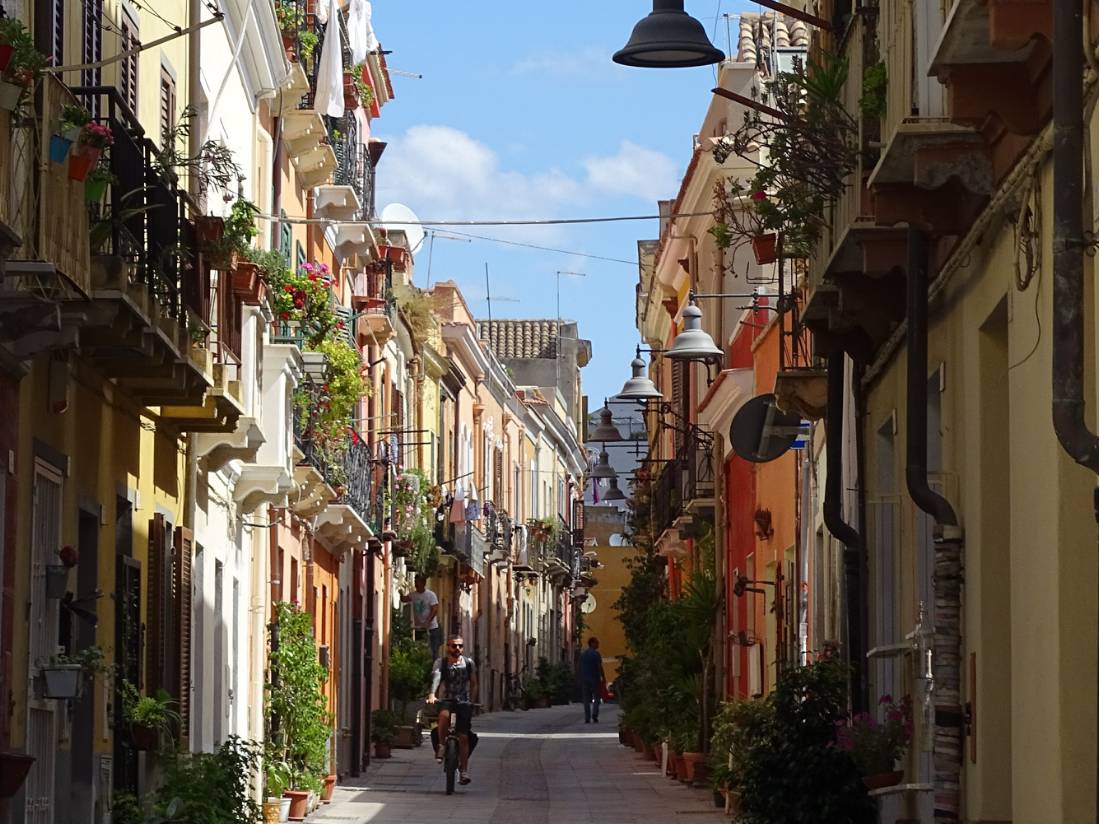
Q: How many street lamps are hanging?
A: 6